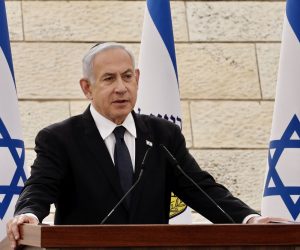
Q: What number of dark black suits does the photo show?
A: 1